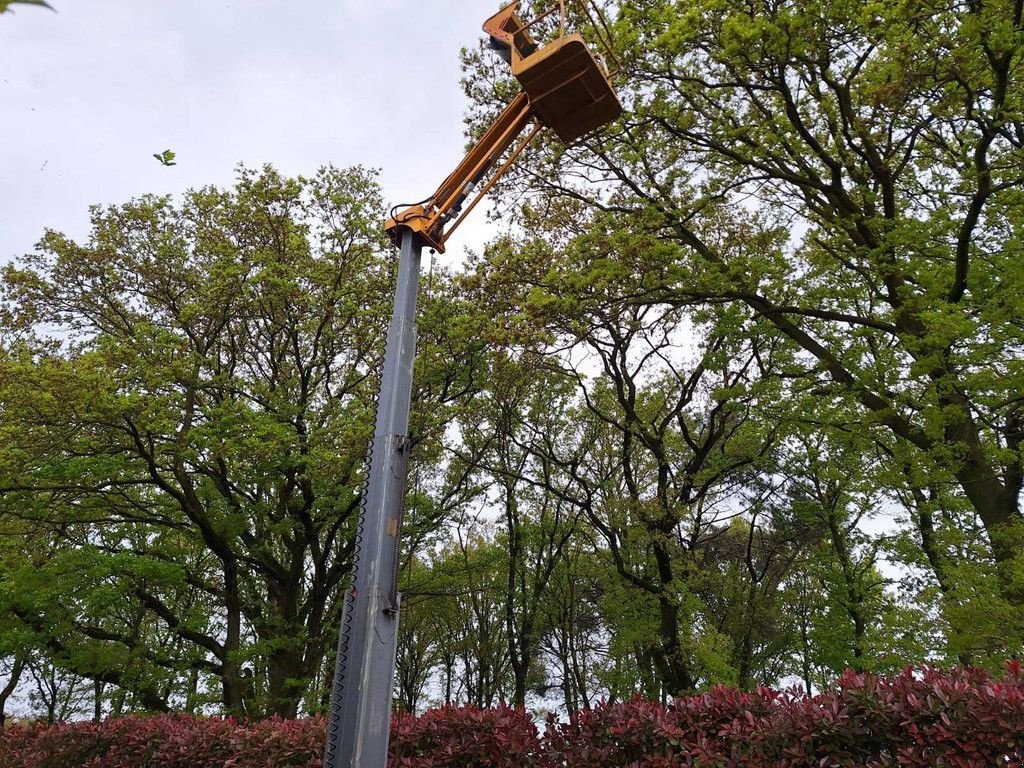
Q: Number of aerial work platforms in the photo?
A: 1